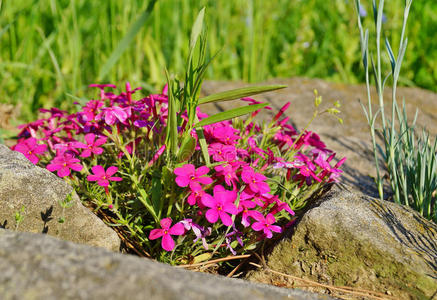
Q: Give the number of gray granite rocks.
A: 4